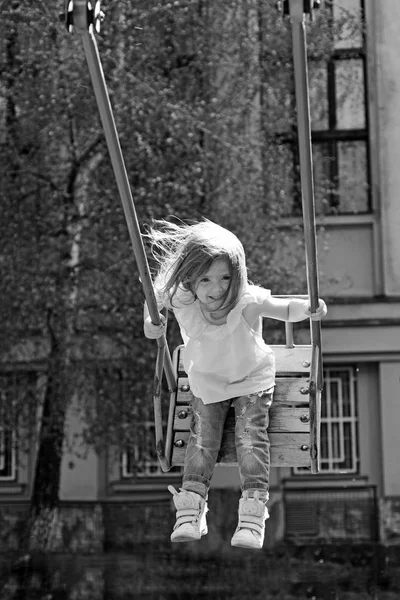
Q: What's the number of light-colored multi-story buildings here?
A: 1